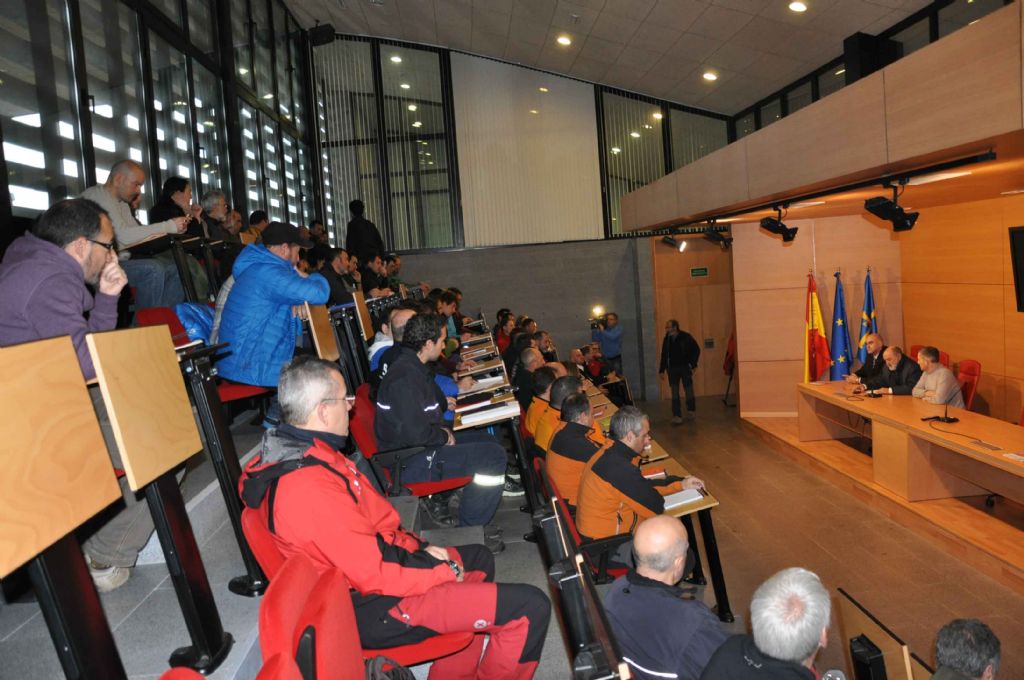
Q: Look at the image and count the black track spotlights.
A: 4